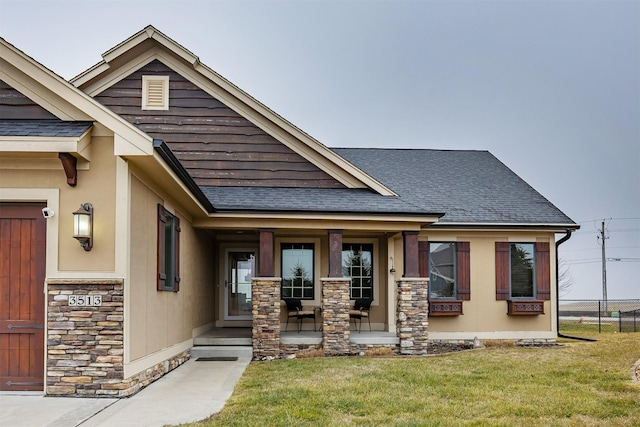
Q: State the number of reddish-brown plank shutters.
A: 6